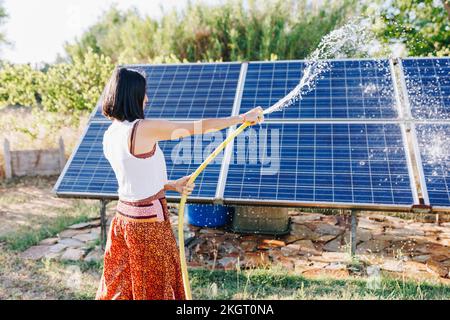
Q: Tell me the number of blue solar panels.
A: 6